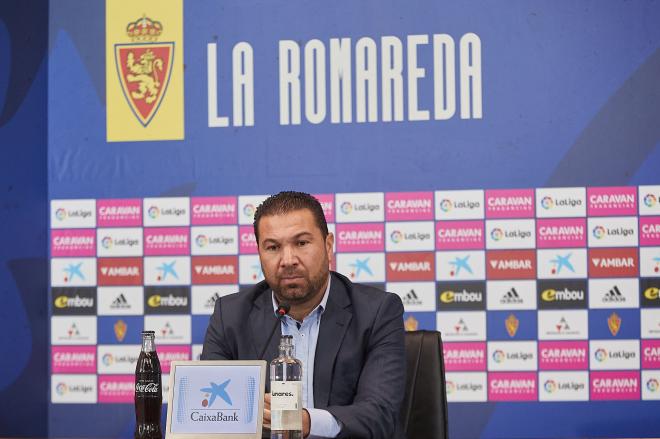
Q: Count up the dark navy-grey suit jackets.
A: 1